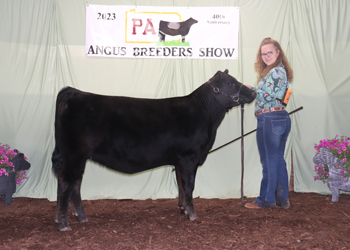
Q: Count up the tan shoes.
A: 1